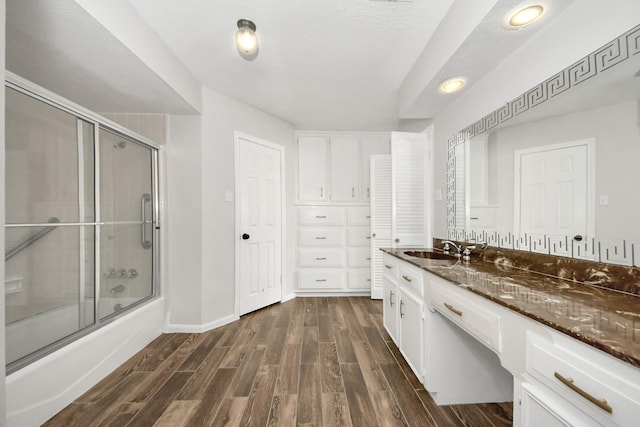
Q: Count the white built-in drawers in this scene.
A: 12